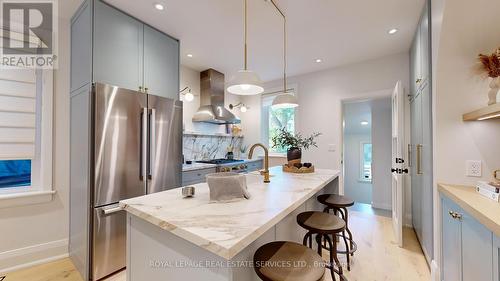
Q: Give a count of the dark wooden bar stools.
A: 3